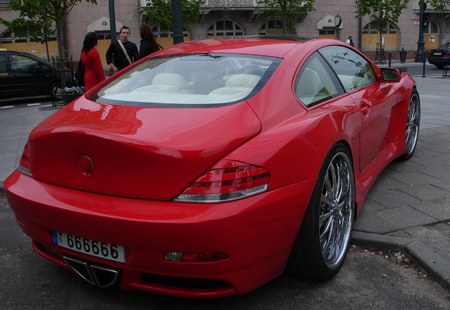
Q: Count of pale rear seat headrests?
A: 2